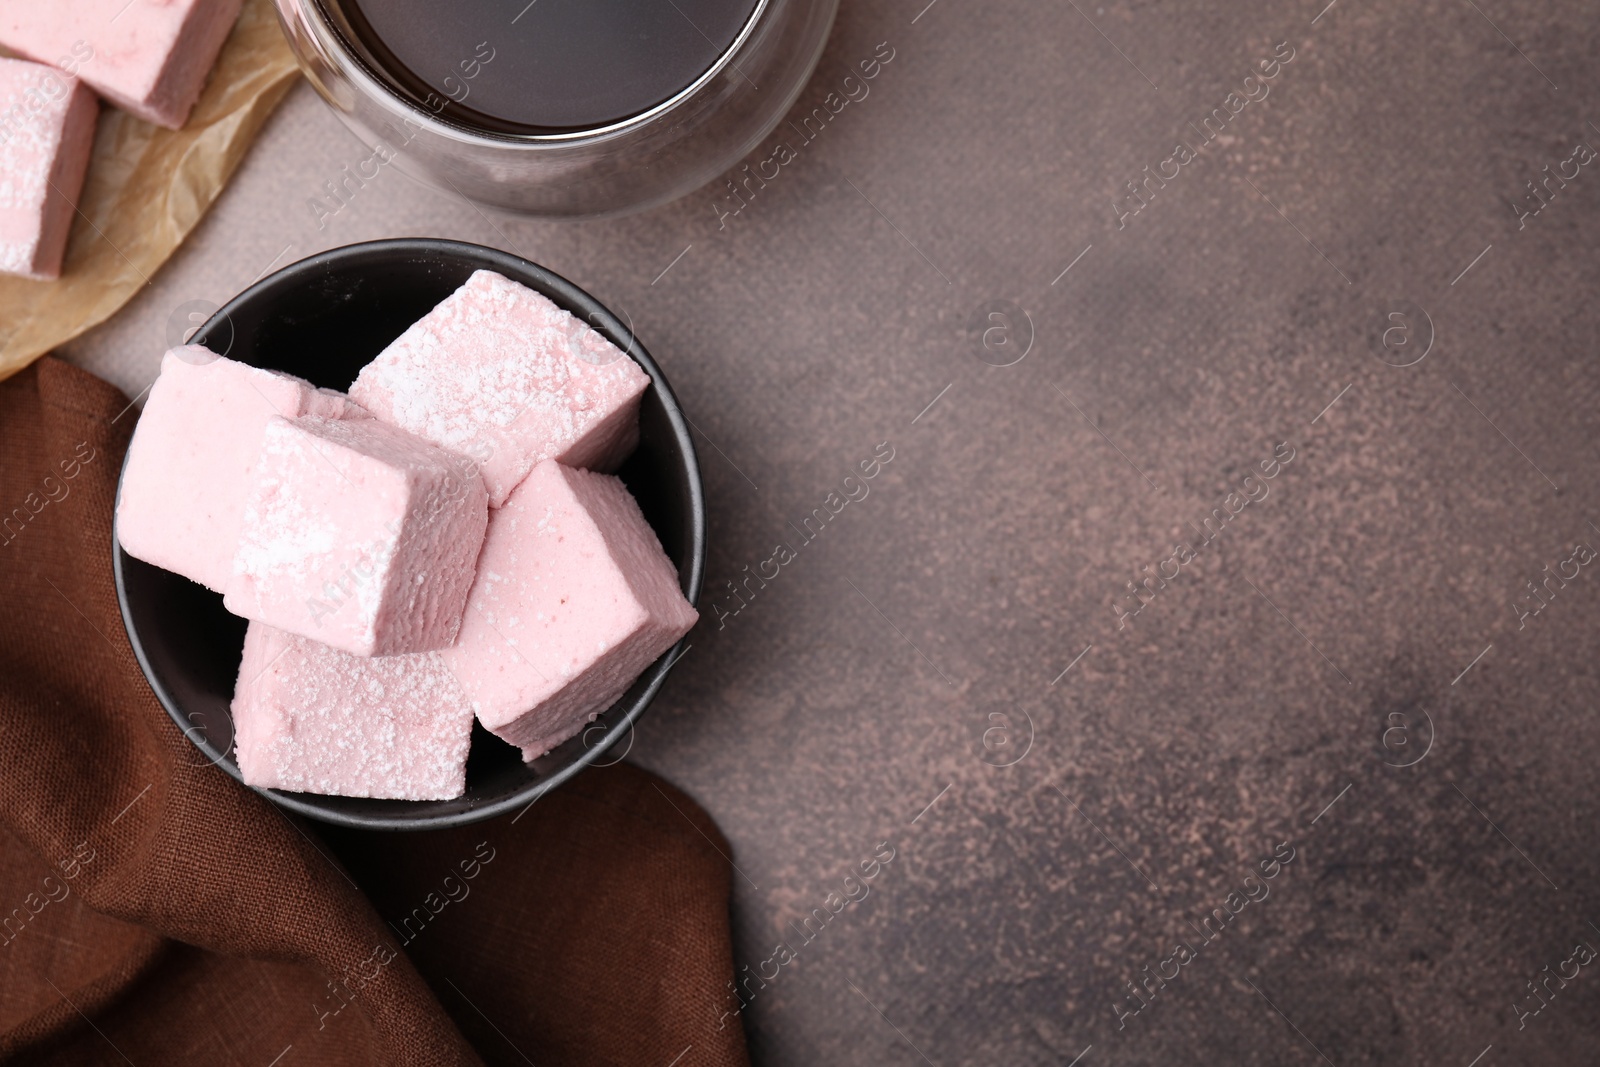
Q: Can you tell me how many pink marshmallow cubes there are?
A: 7